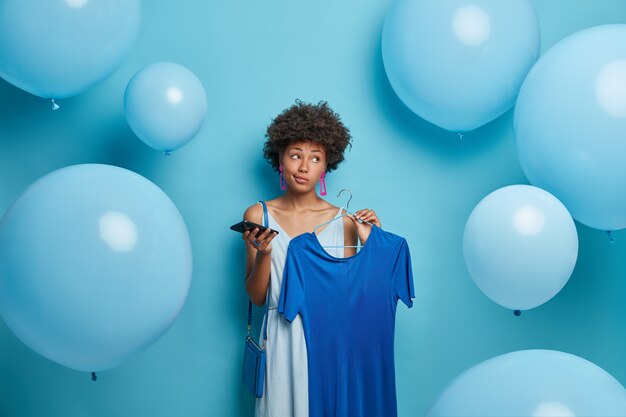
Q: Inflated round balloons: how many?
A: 7